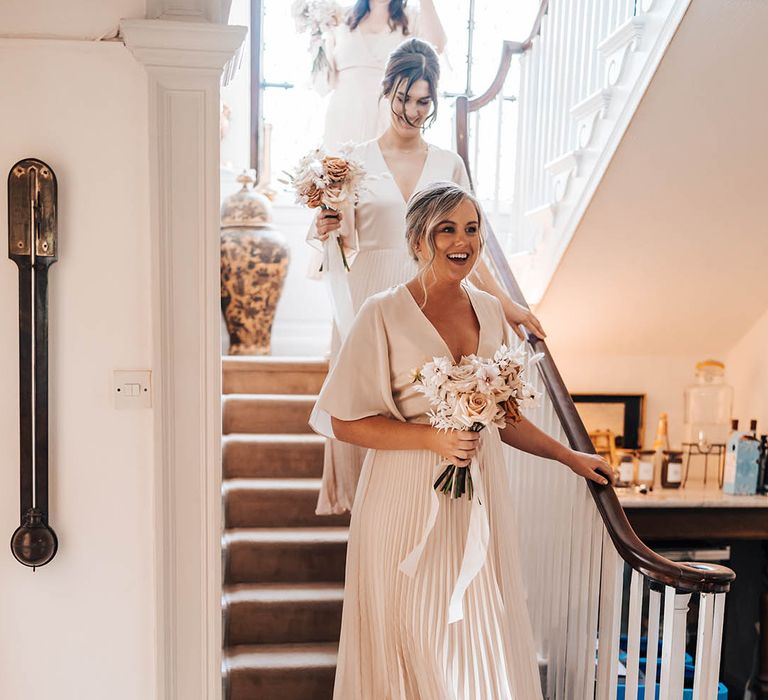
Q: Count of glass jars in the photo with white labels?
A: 3